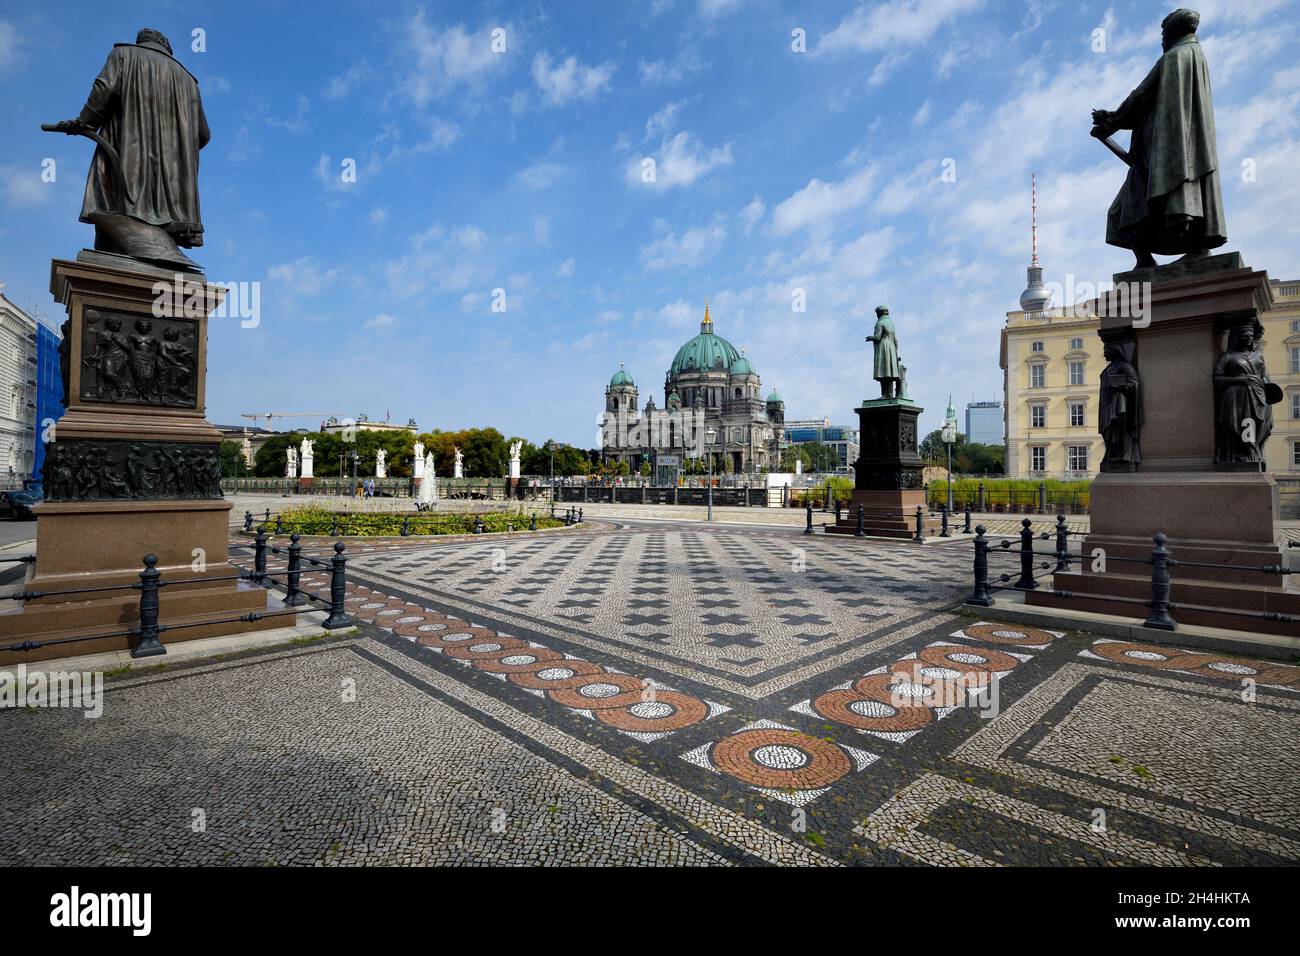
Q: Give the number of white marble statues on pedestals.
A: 6